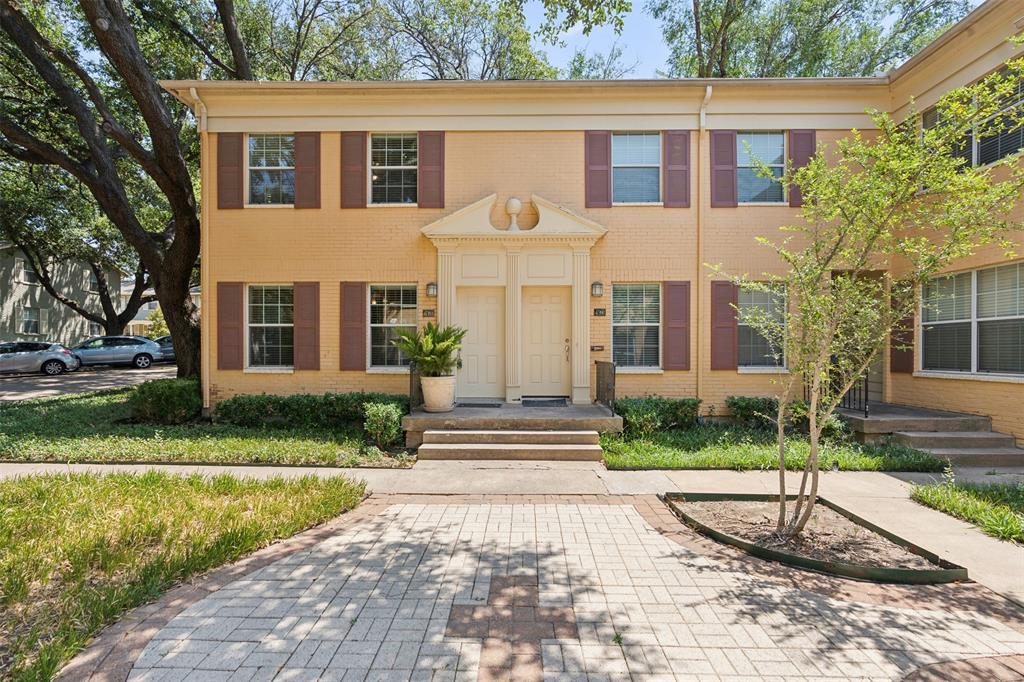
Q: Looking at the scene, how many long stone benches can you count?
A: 0